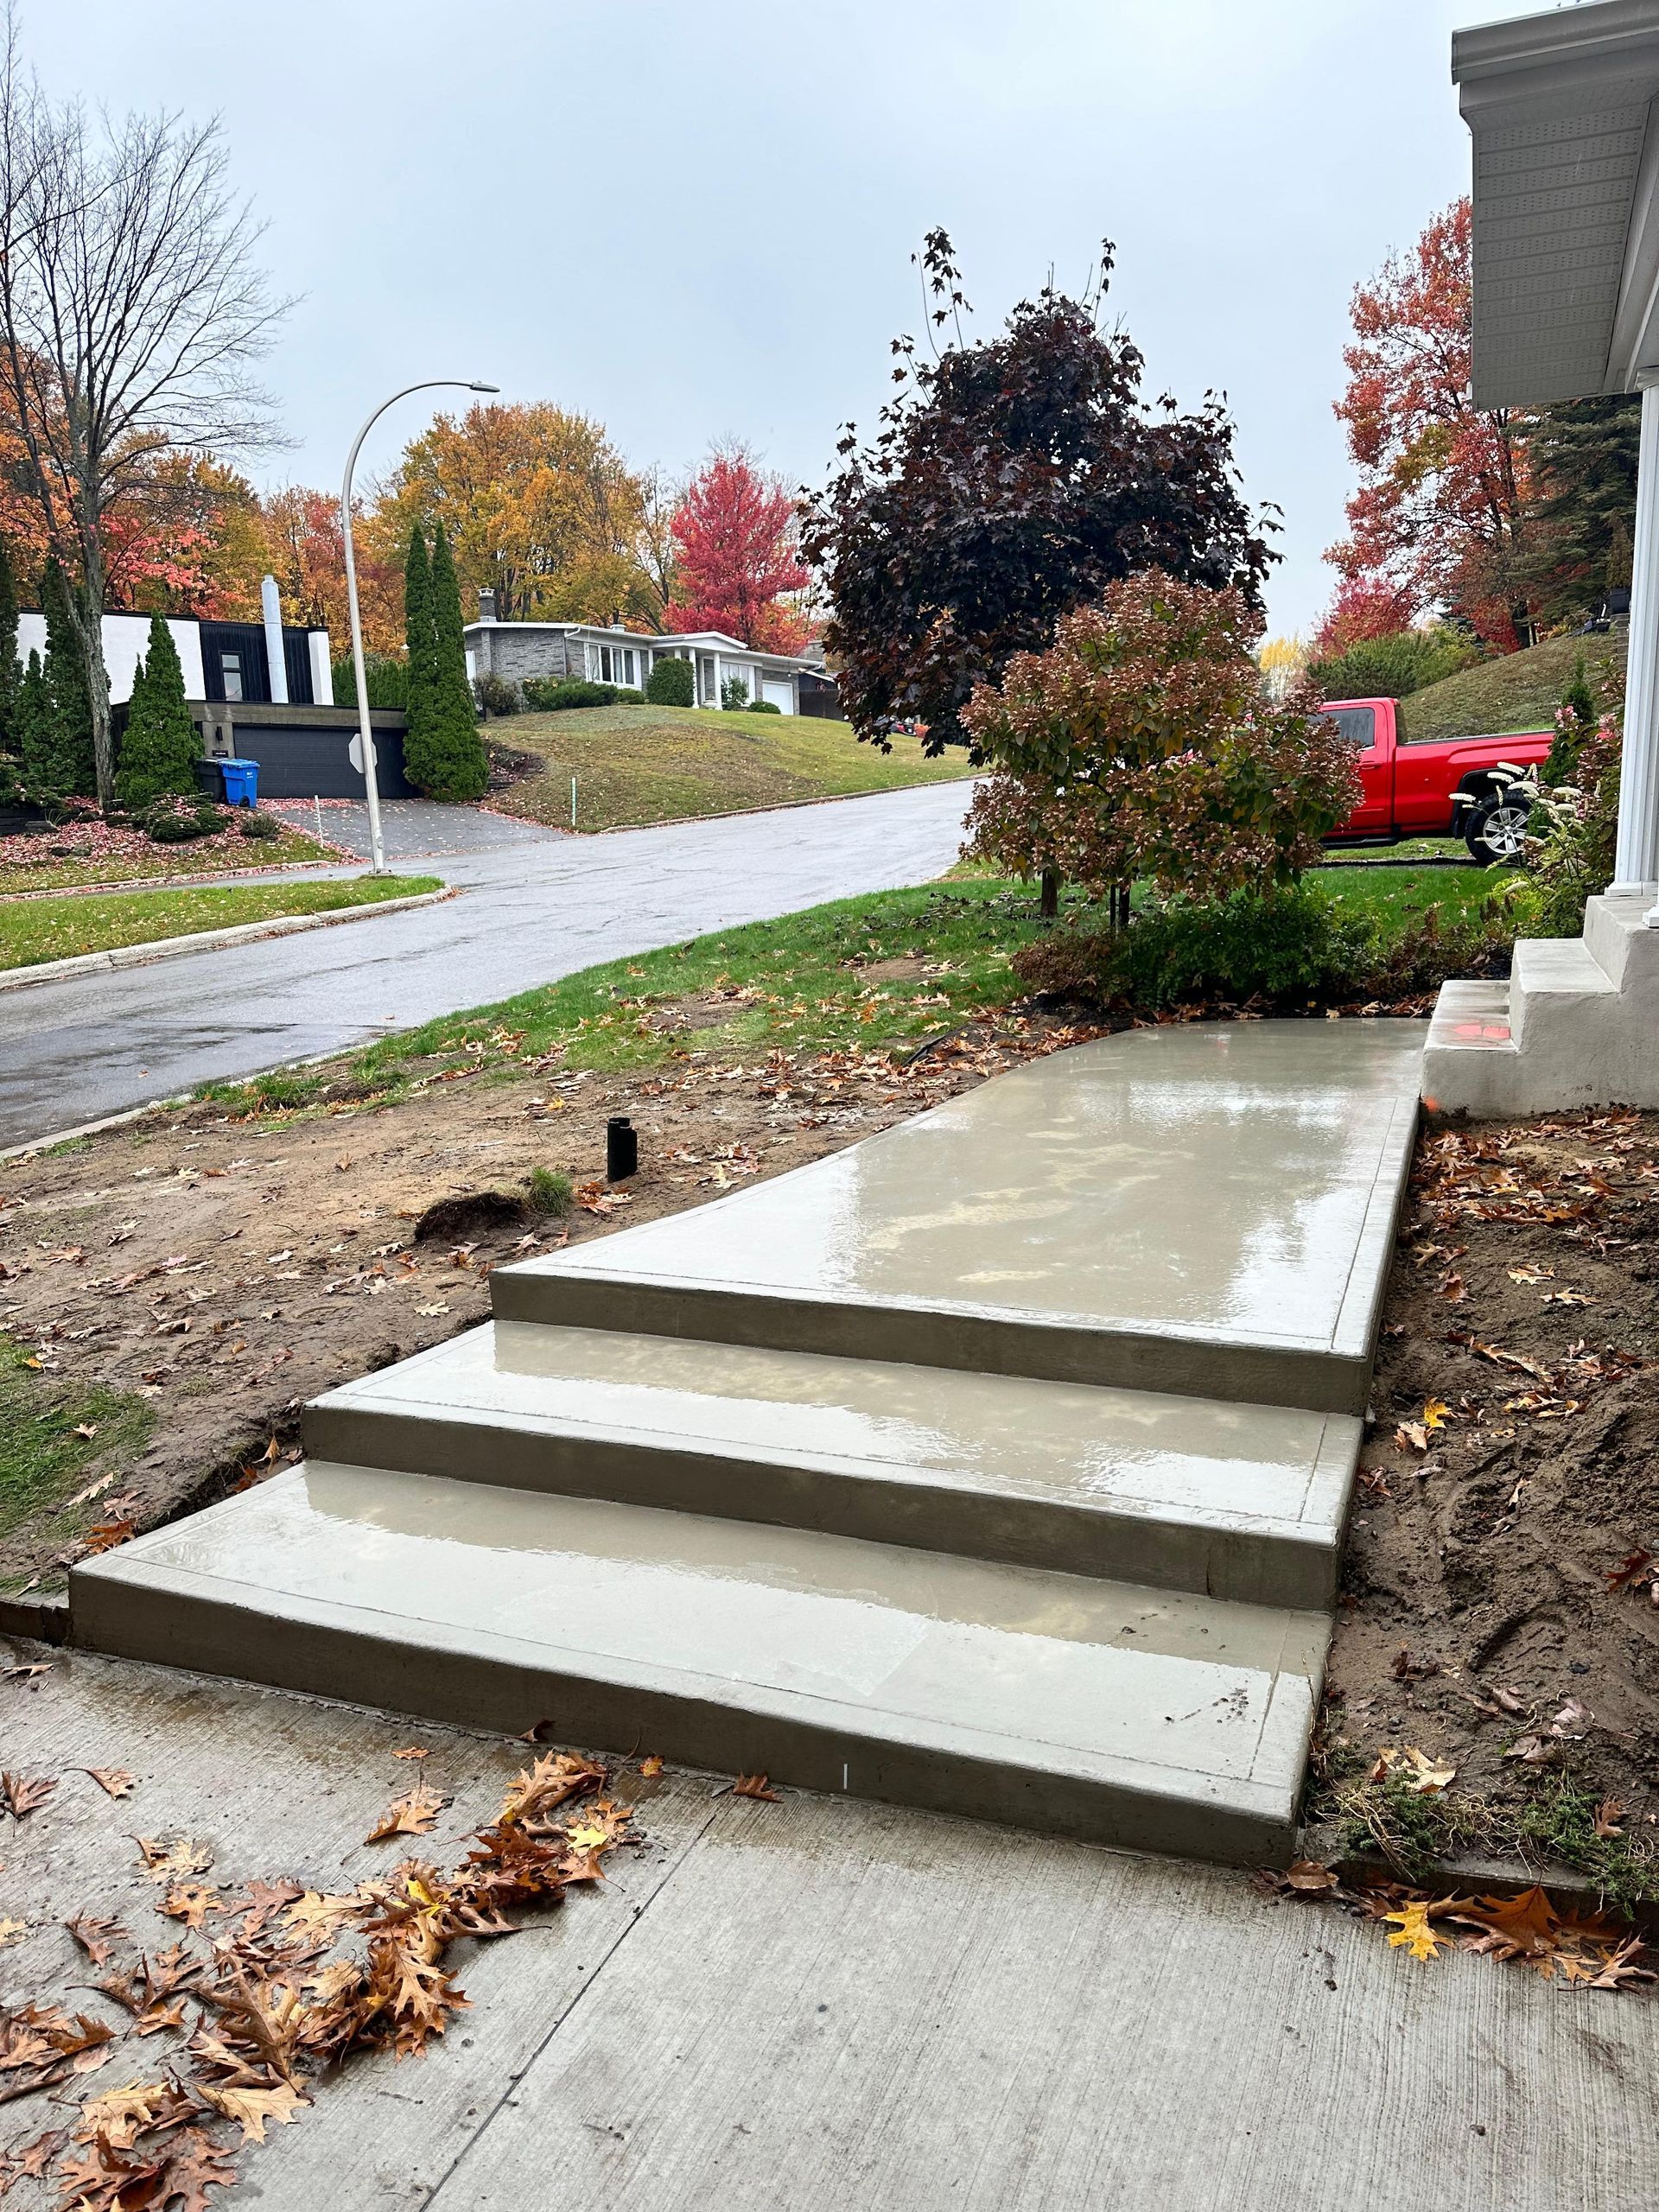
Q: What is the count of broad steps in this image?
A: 3